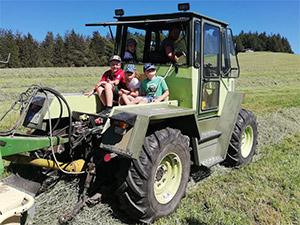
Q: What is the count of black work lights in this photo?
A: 2